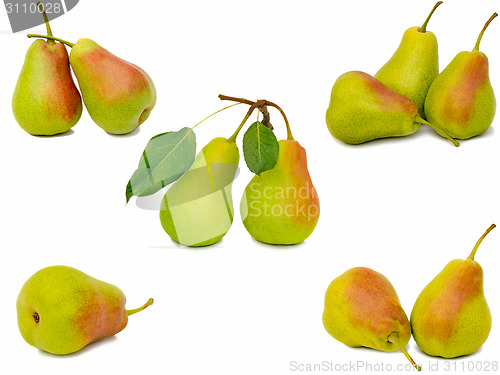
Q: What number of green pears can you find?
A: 10